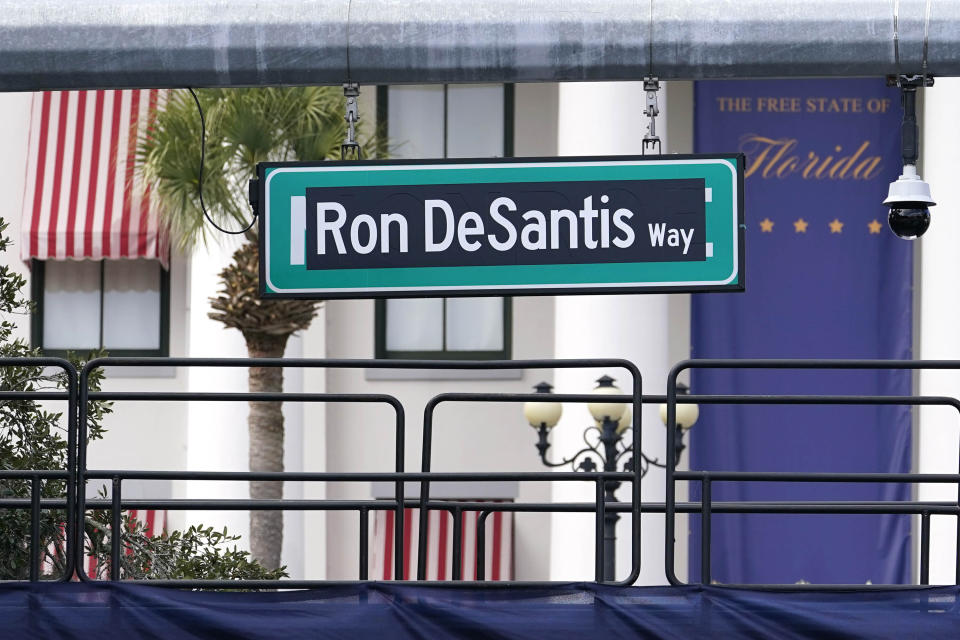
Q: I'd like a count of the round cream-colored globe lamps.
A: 4